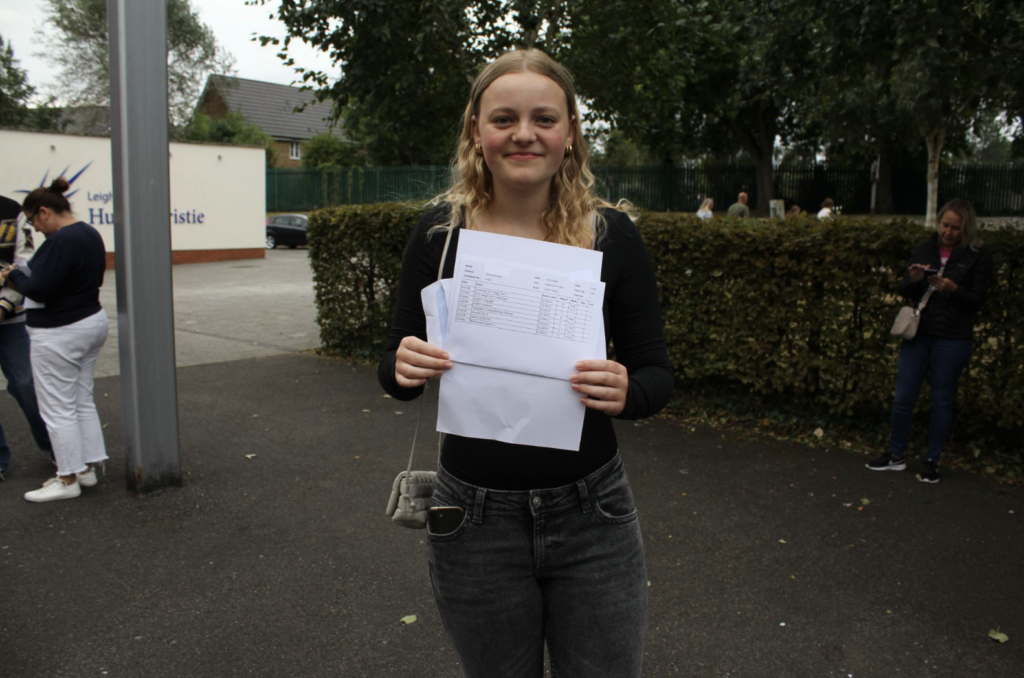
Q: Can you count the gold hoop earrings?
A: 2